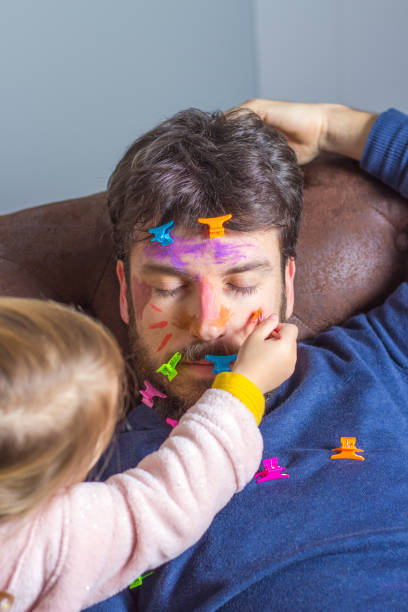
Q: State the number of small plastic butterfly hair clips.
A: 9